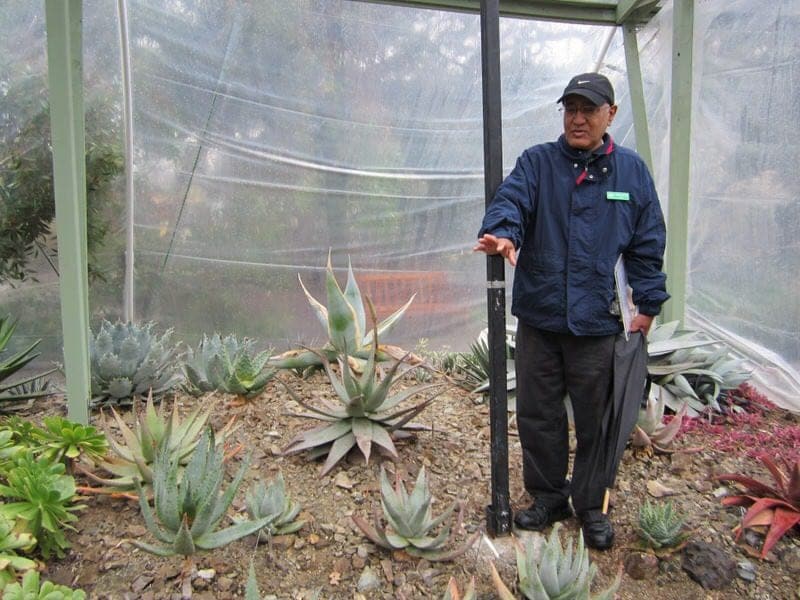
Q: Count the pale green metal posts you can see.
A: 3